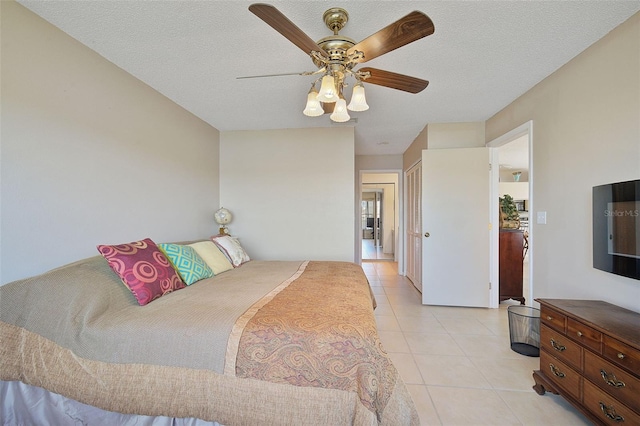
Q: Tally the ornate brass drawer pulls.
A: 4